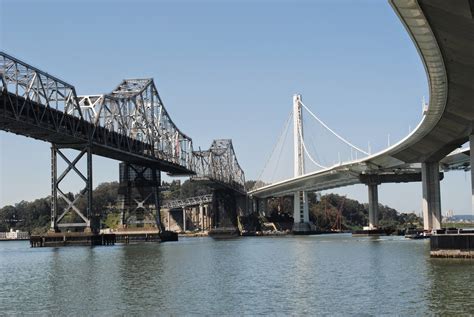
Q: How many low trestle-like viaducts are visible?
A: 1